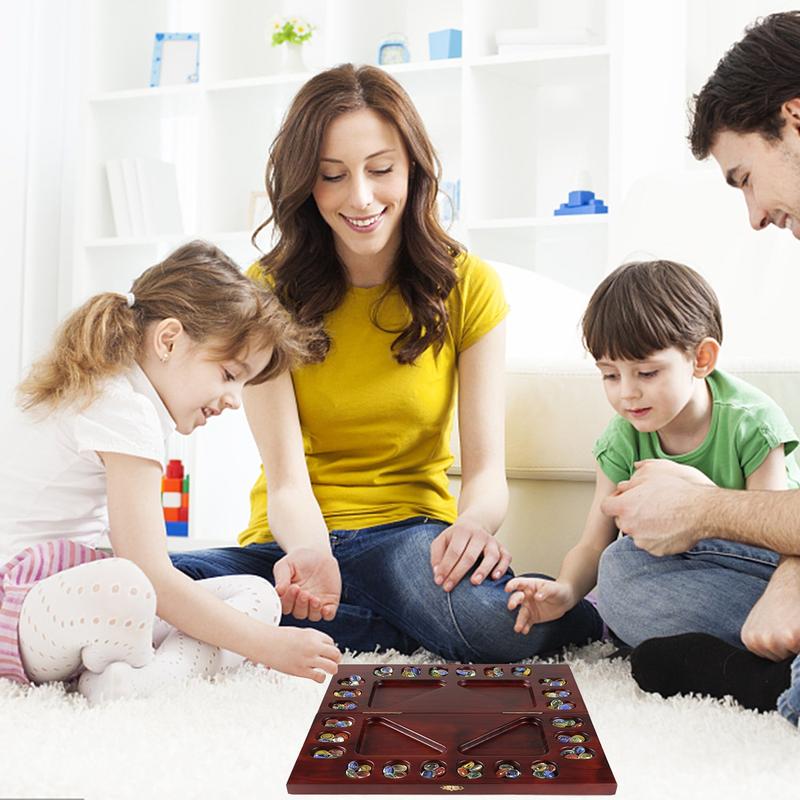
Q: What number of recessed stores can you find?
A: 4